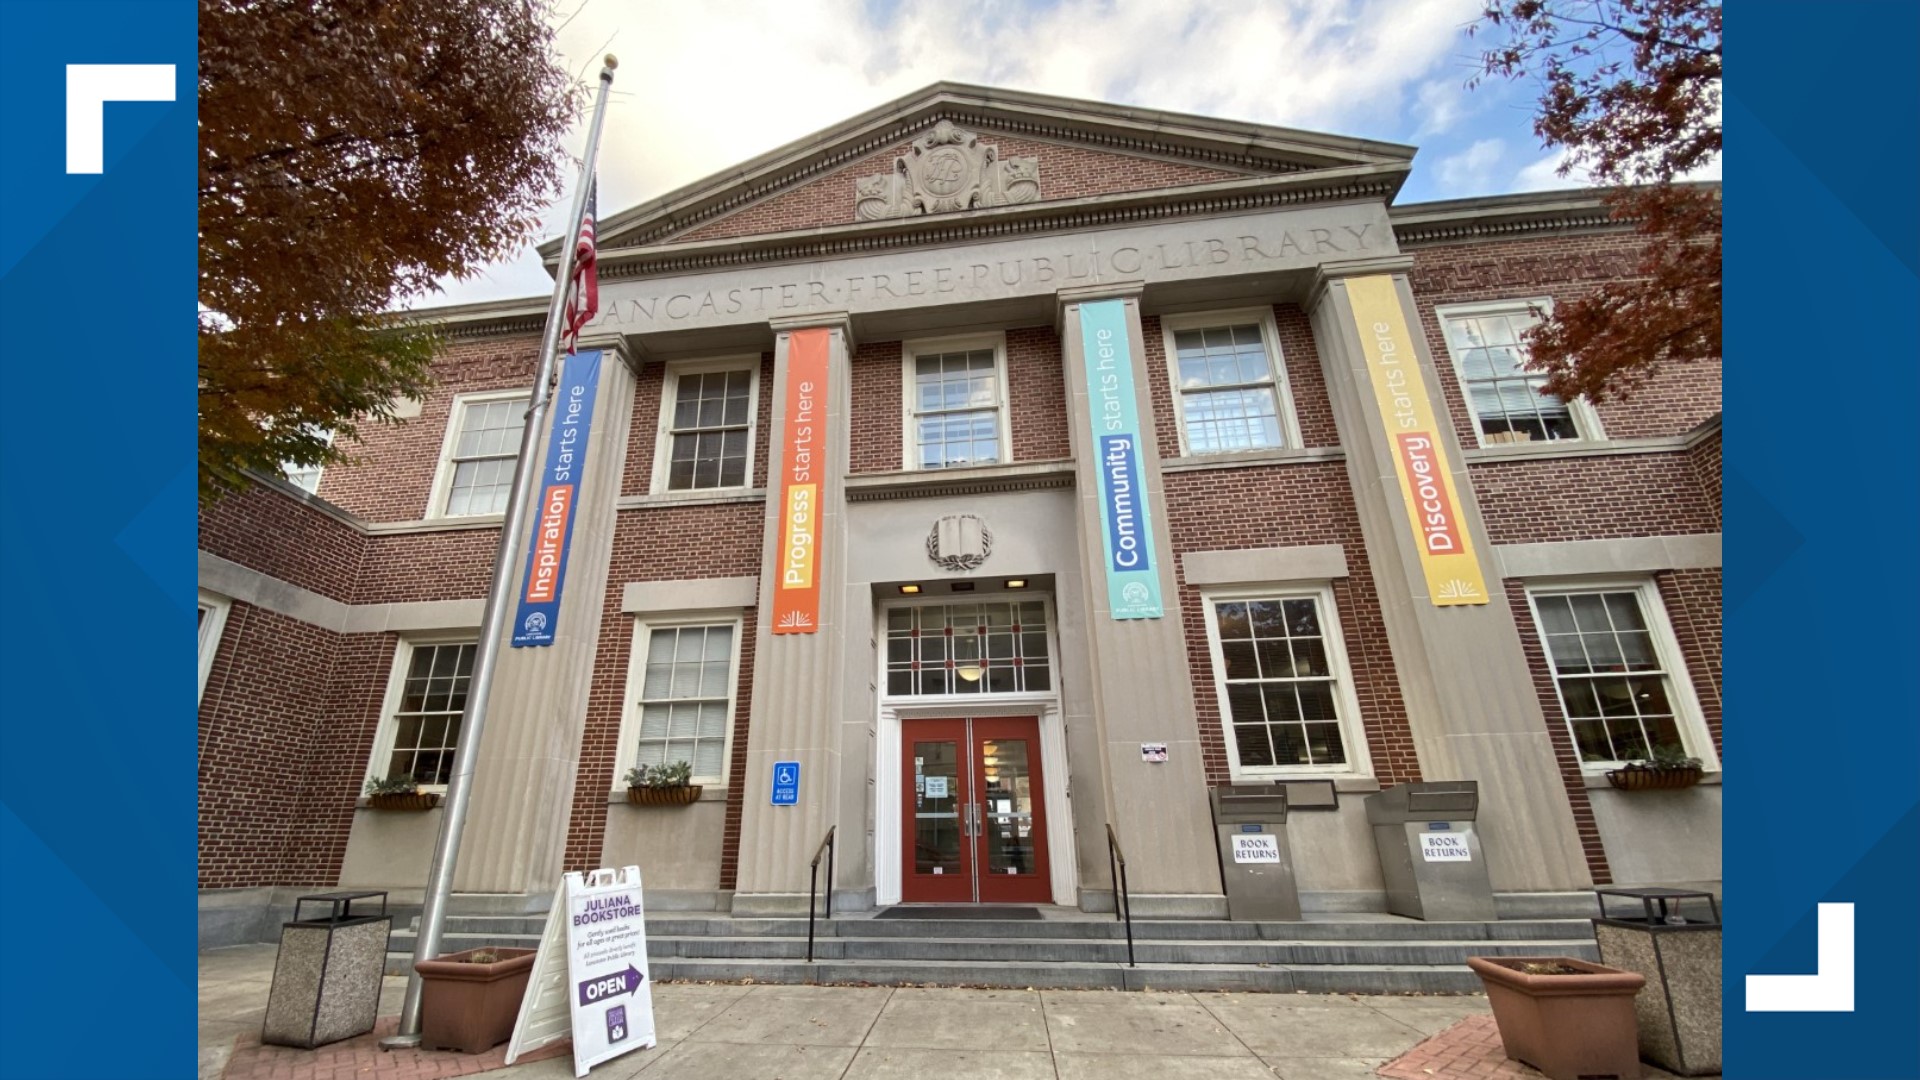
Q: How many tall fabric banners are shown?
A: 4